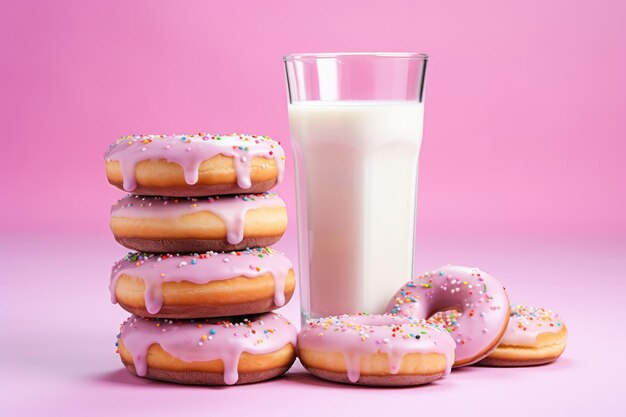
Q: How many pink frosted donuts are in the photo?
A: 7